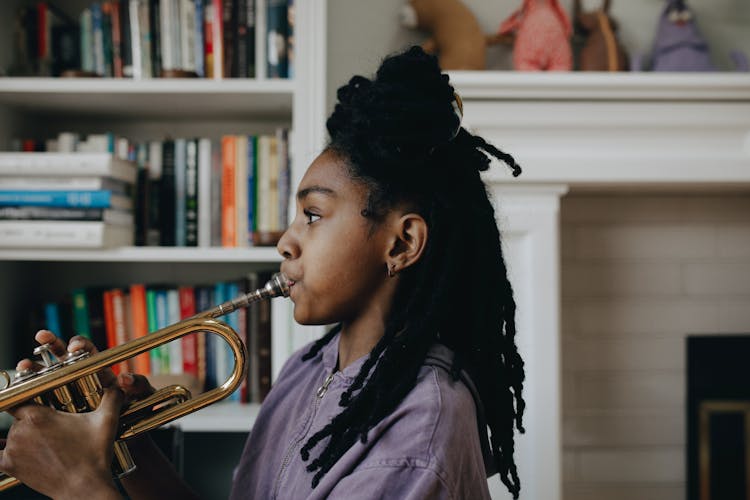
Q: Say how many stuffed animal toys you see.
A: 4